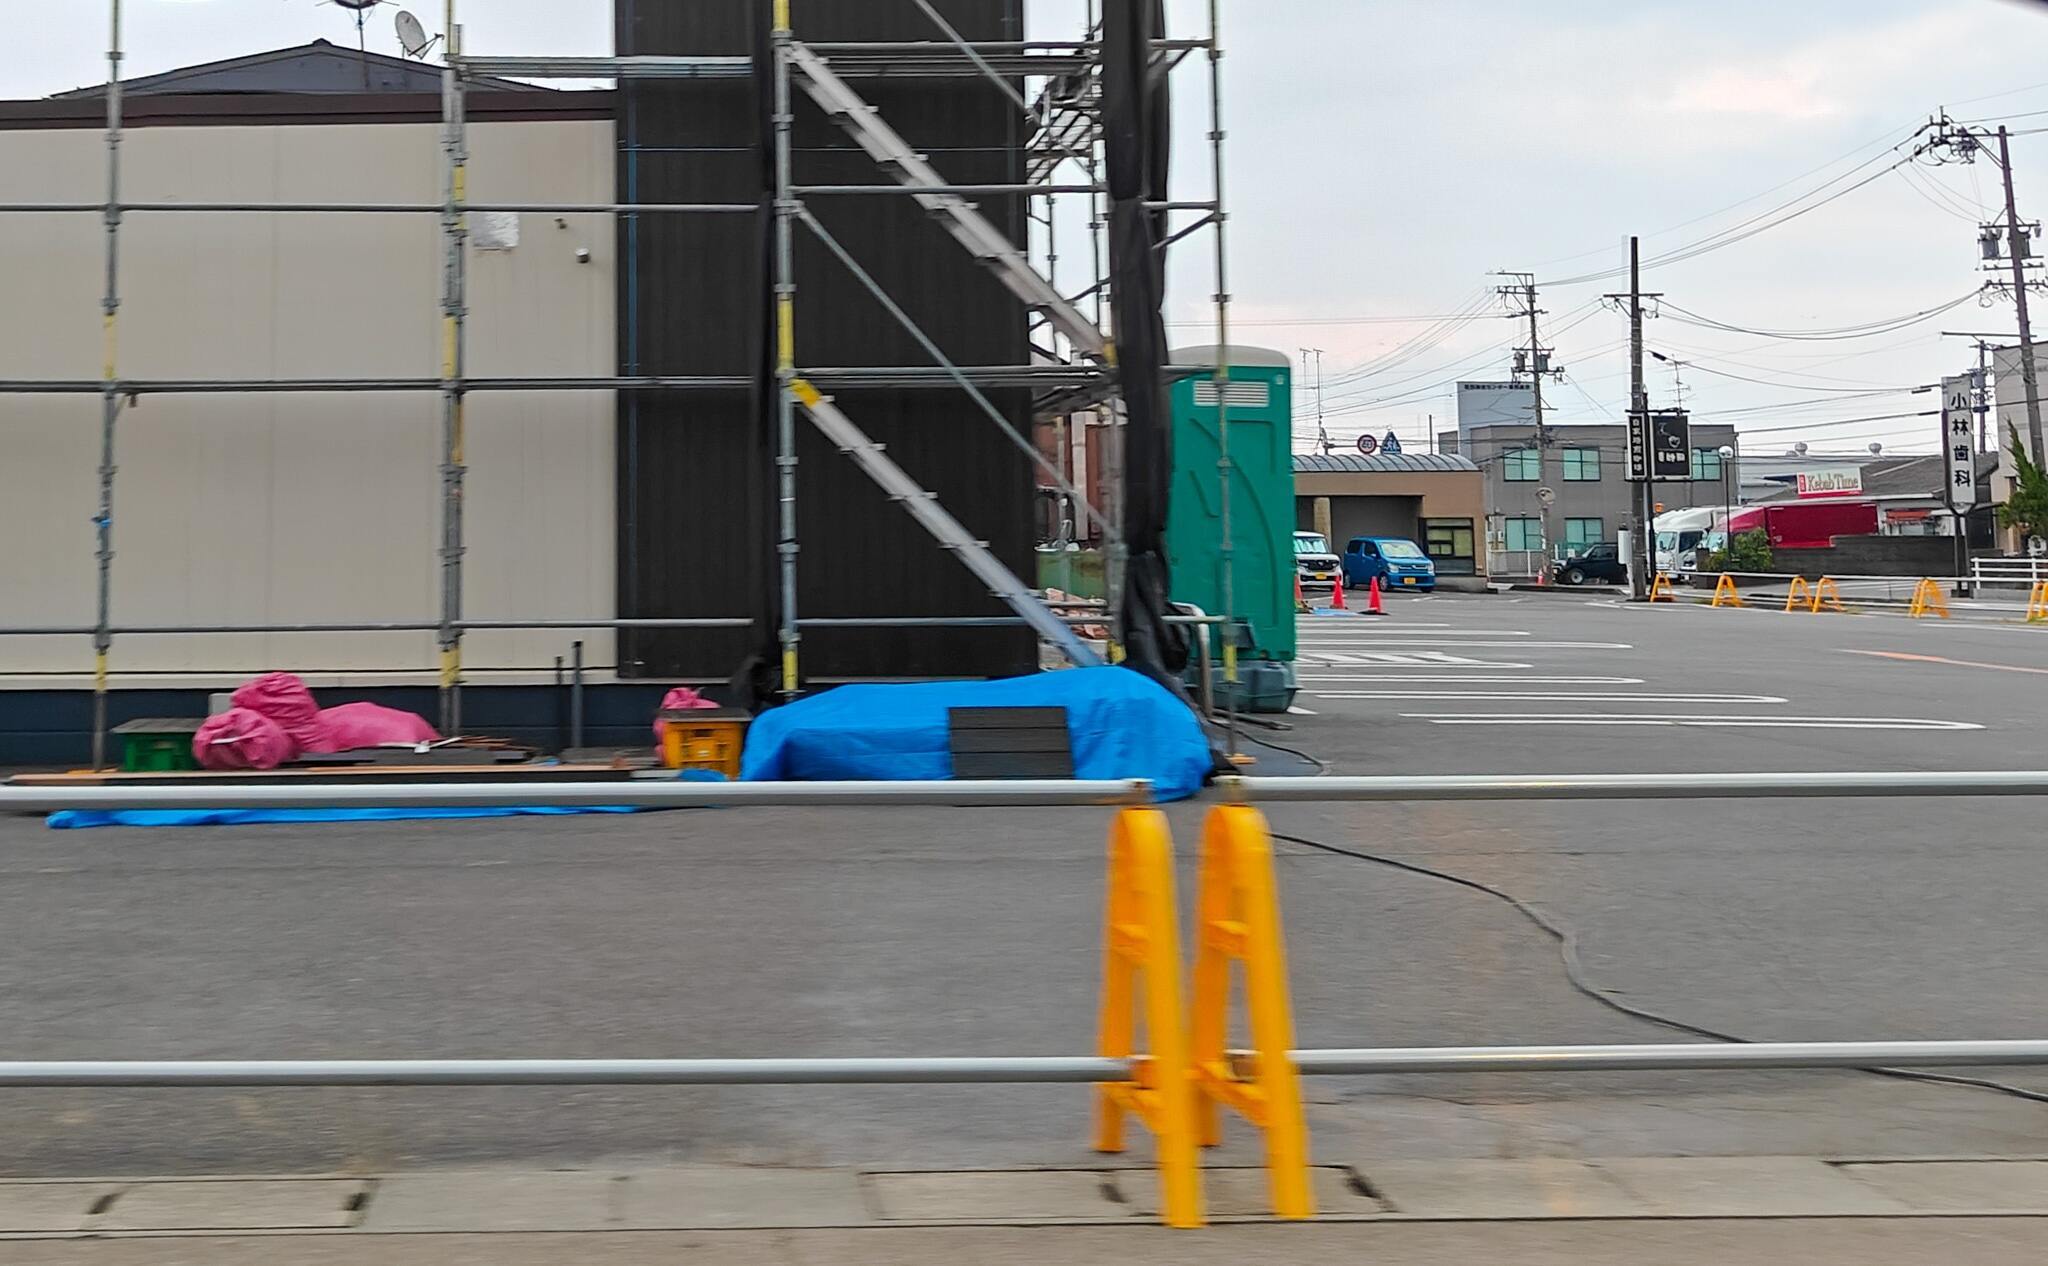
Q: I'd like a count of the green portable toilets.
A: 1